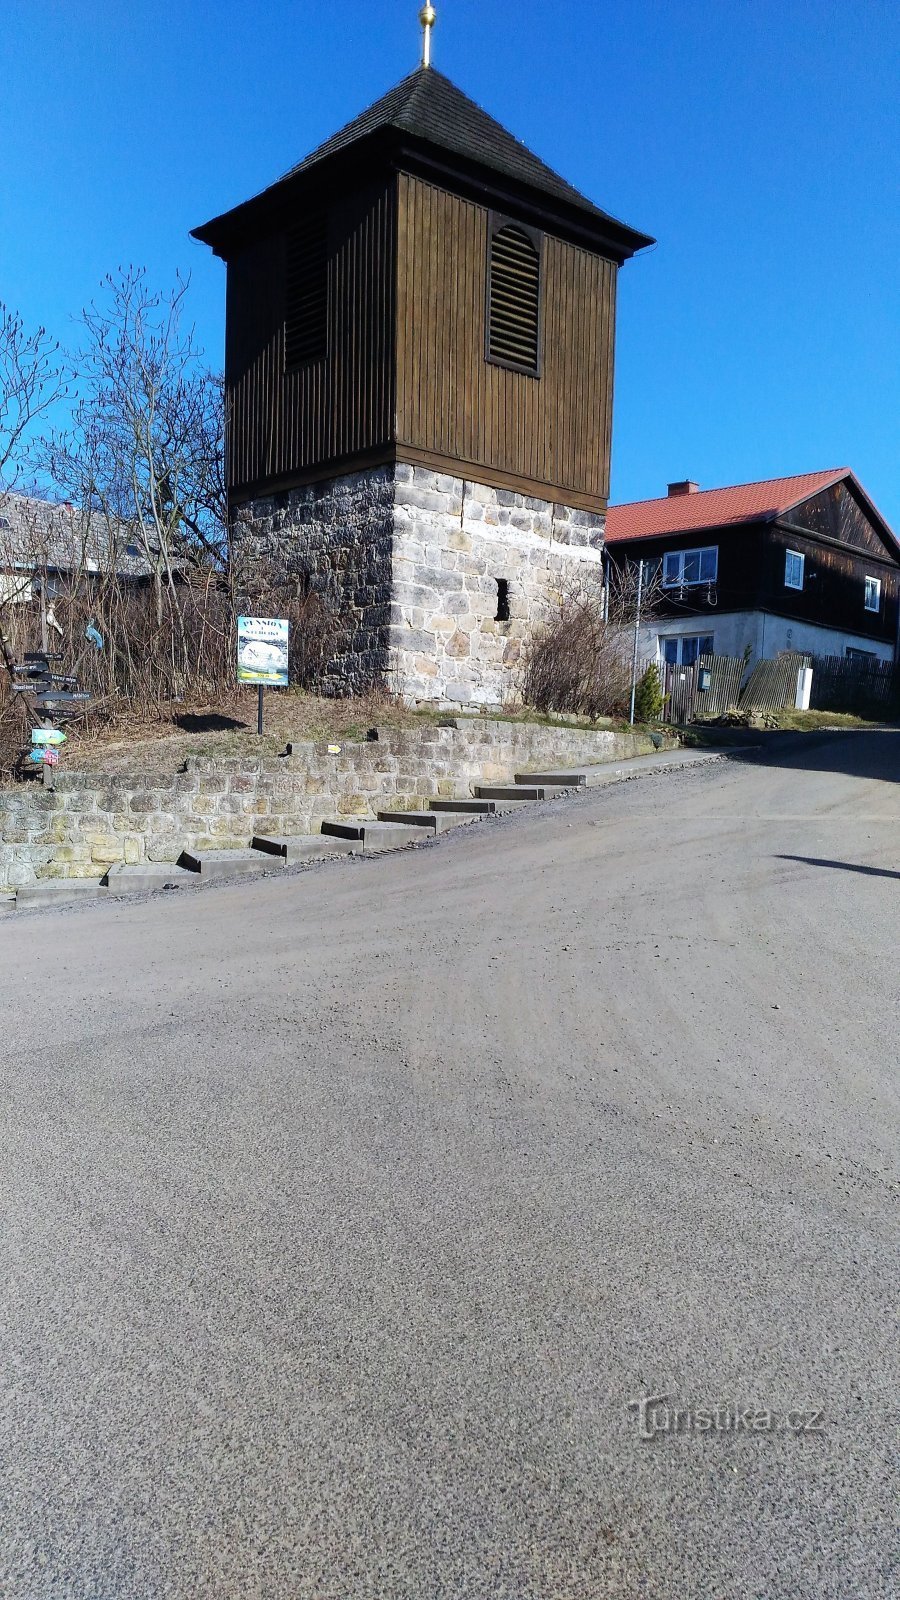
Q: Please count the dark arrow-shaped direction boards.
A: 6